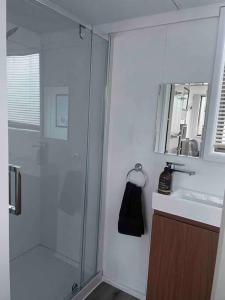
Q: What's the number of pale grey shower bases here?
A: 1